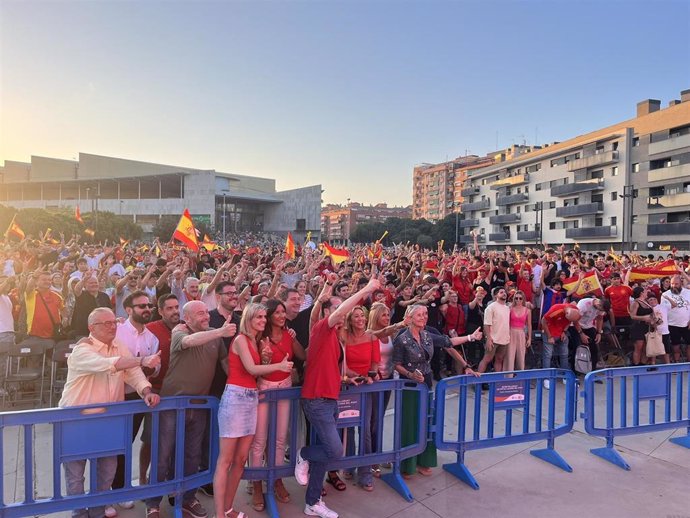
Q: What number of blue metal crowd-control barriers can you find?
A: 4